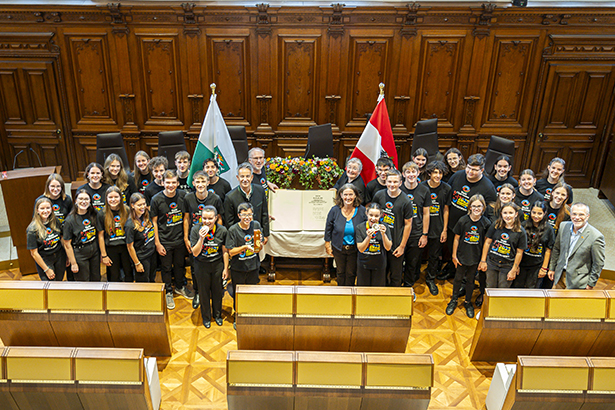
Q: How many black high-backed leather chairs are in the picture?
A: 6